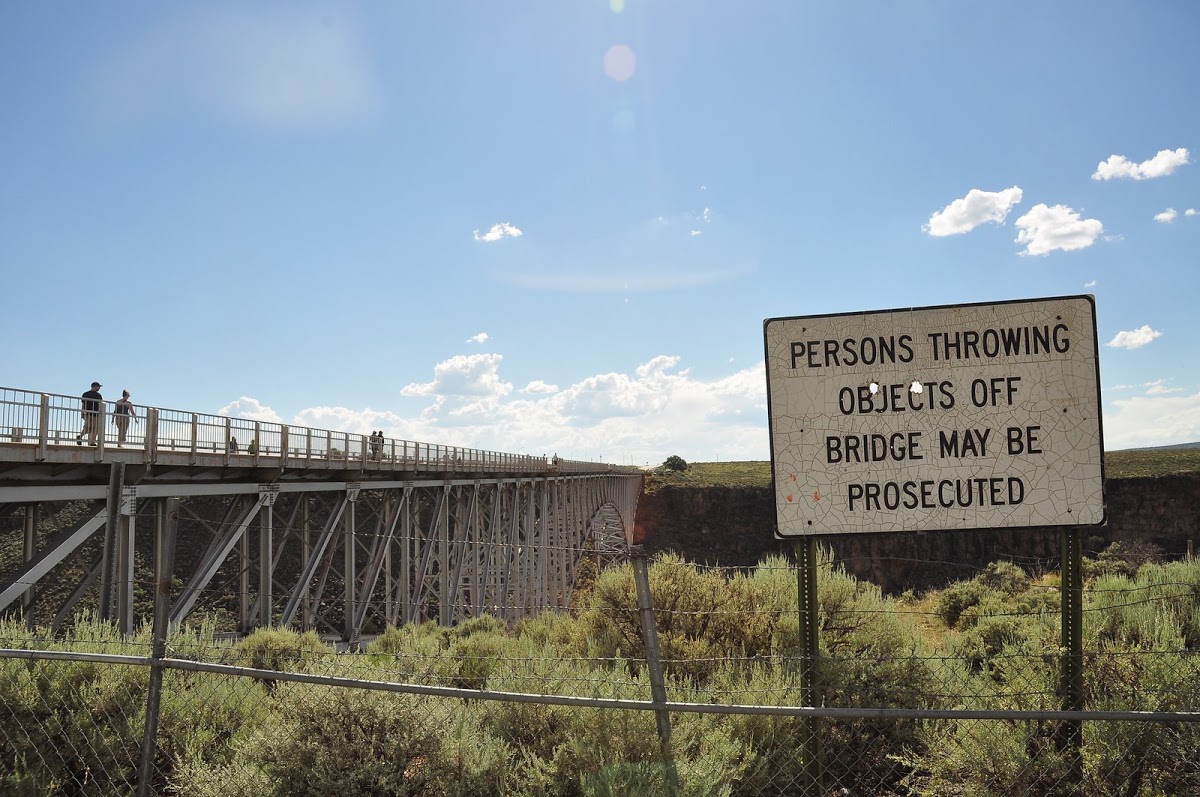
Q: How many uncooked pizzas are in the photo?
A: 0